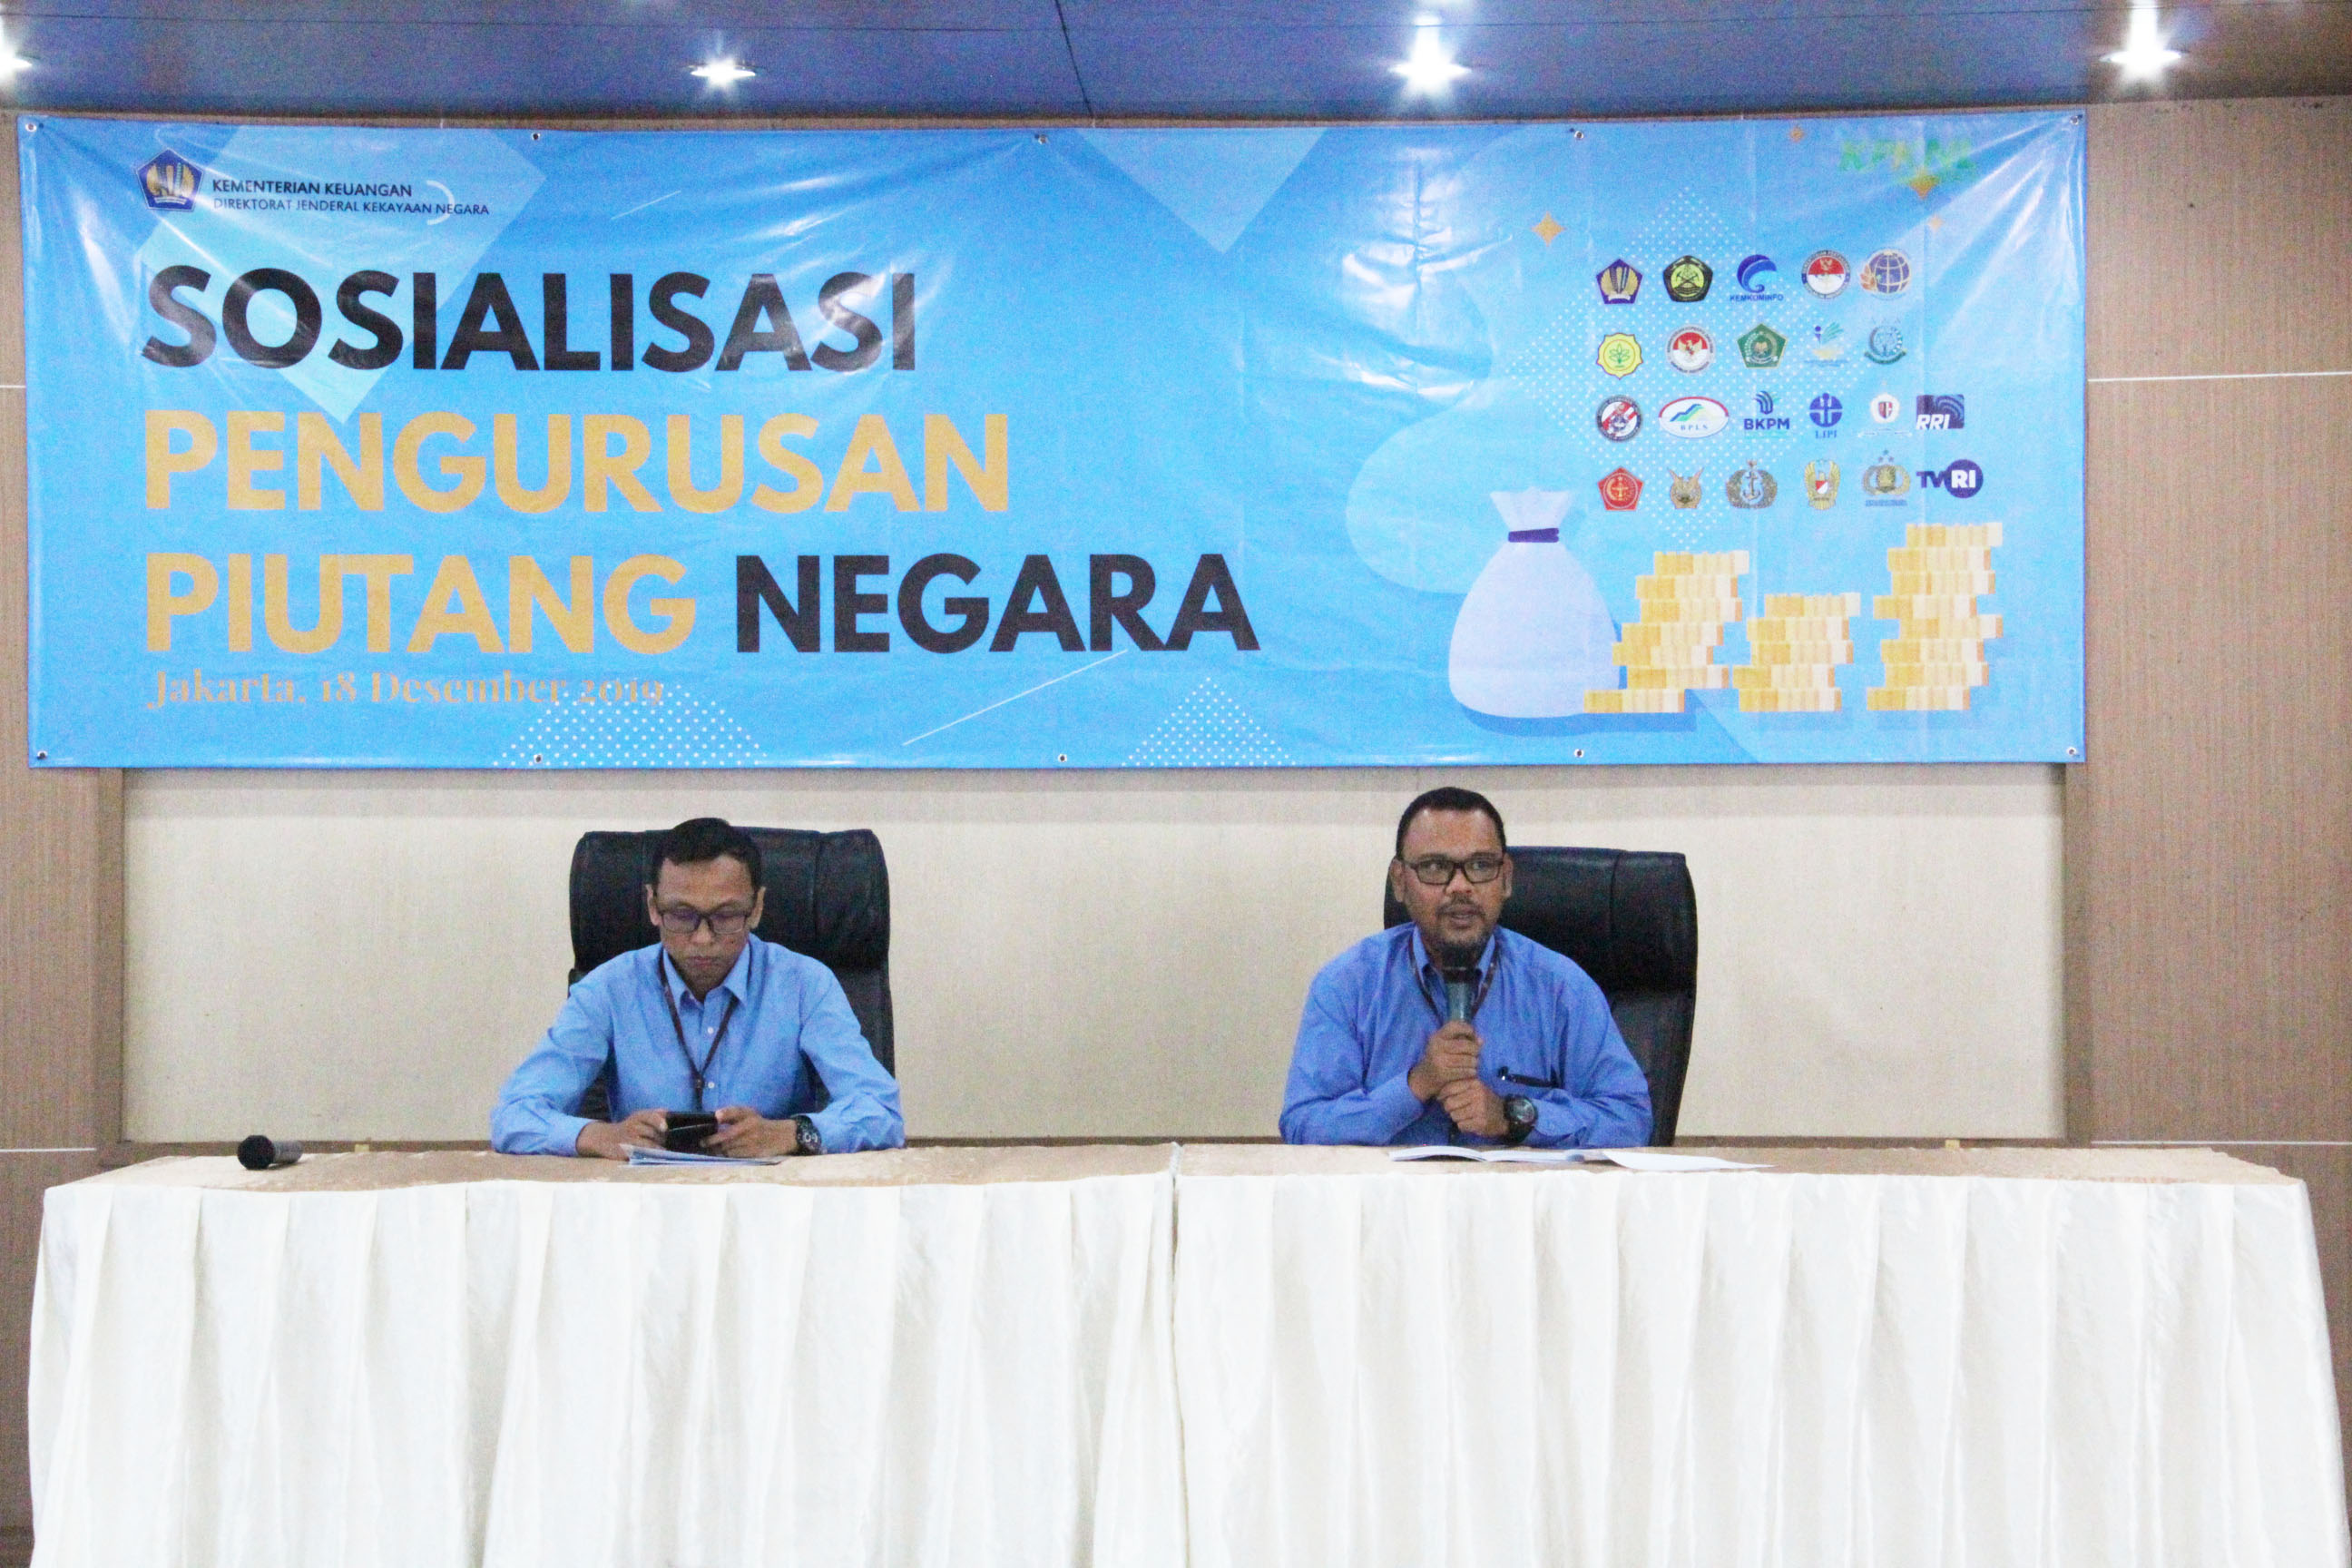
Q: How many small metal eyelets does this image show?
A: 10